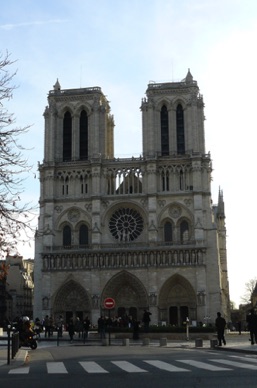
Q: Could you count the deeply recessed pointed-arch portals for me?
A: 3